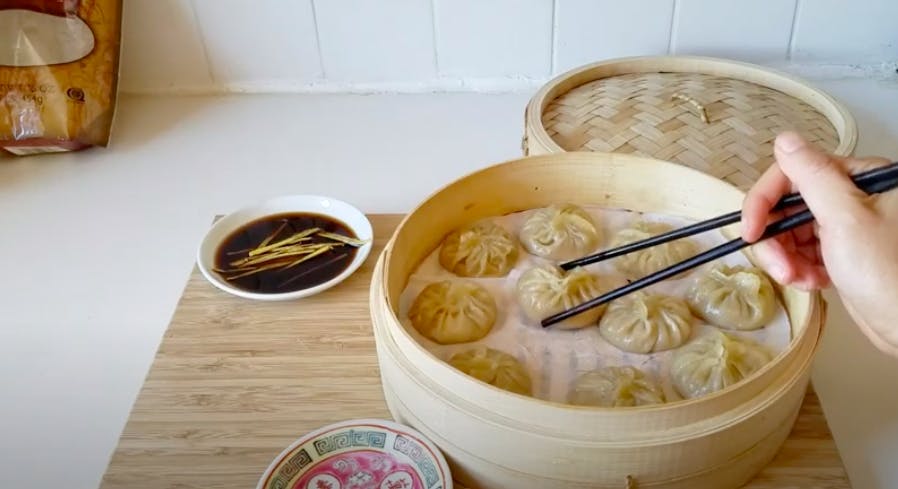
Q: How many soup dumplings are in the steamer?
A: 10